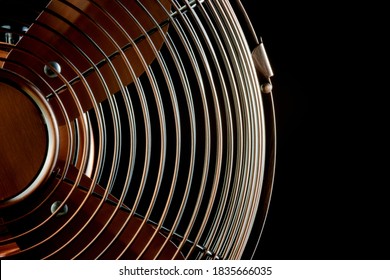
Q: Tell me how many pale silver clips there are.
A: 1